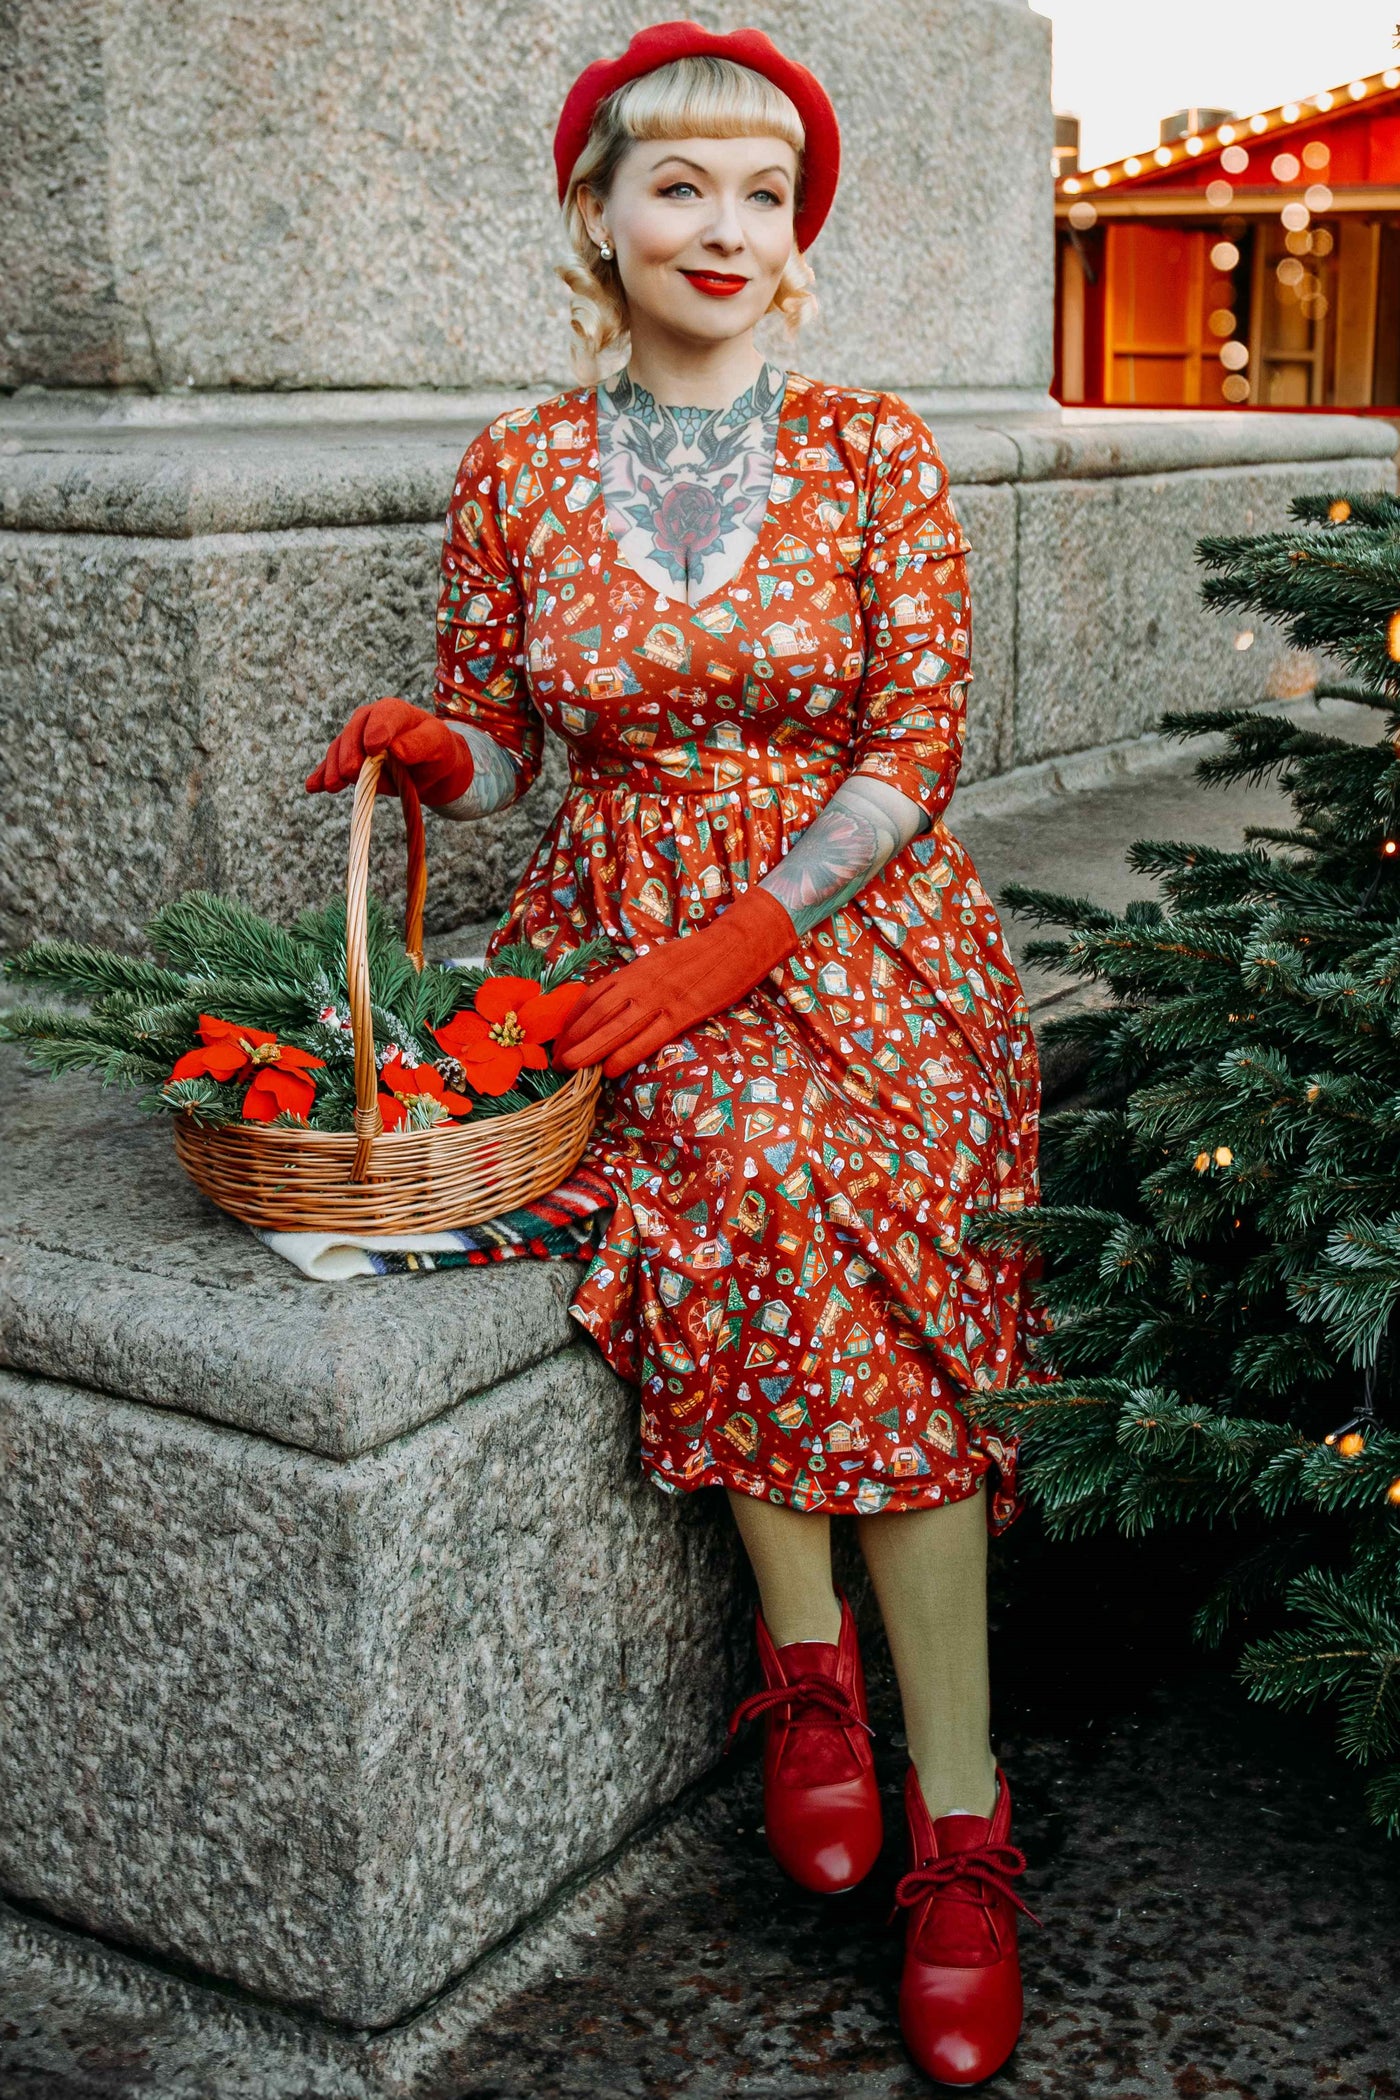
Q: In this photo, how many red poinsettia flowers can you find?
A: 3